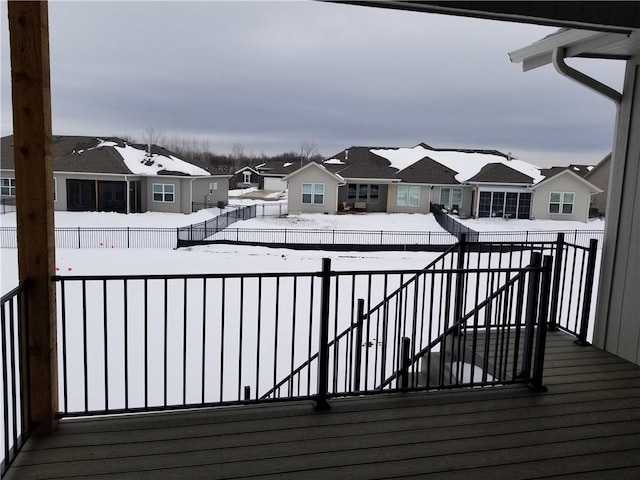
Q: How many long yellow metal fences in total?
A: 0